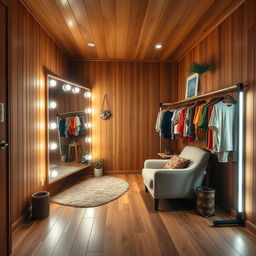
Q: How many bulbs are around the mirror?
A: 12